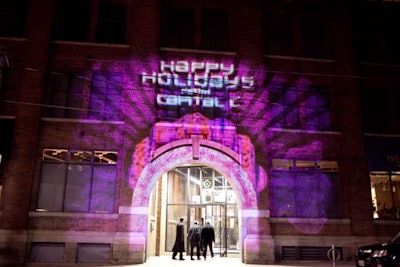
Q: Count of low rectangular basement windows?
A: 3